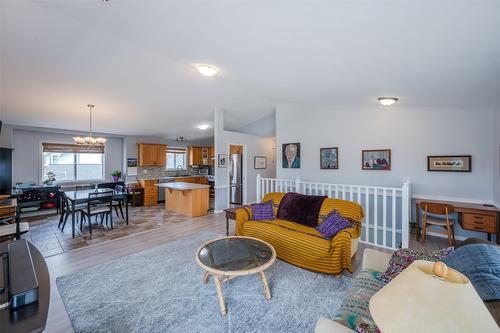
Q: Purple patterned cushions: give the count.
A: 2